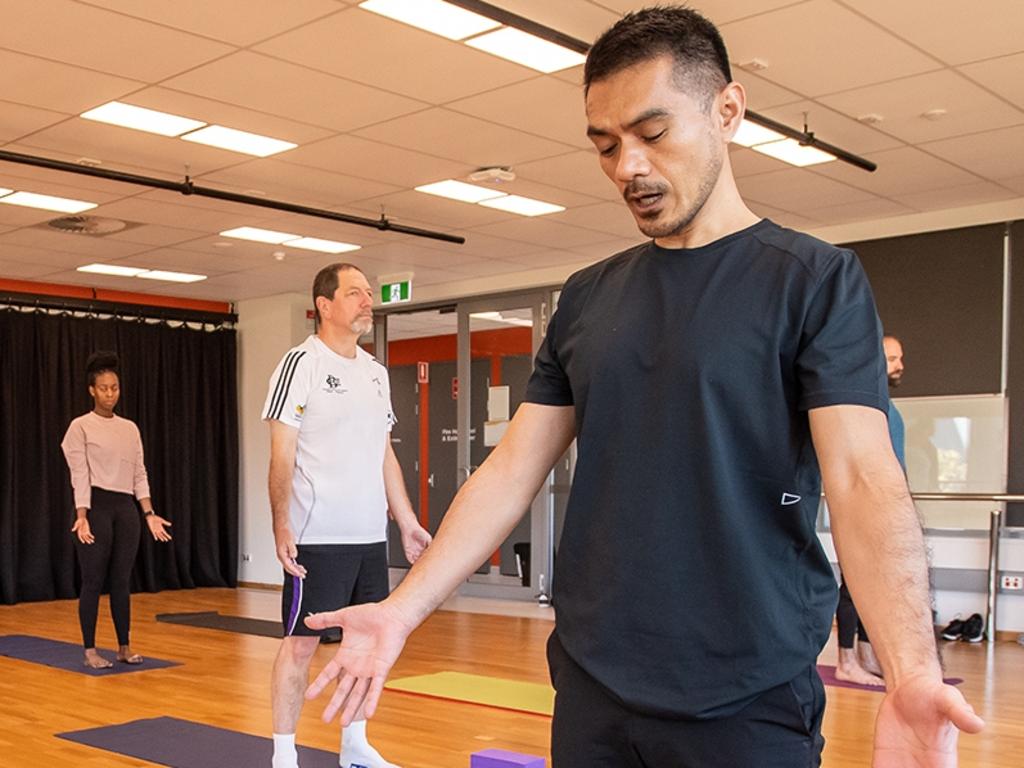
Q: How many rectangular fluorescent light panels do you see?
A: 14